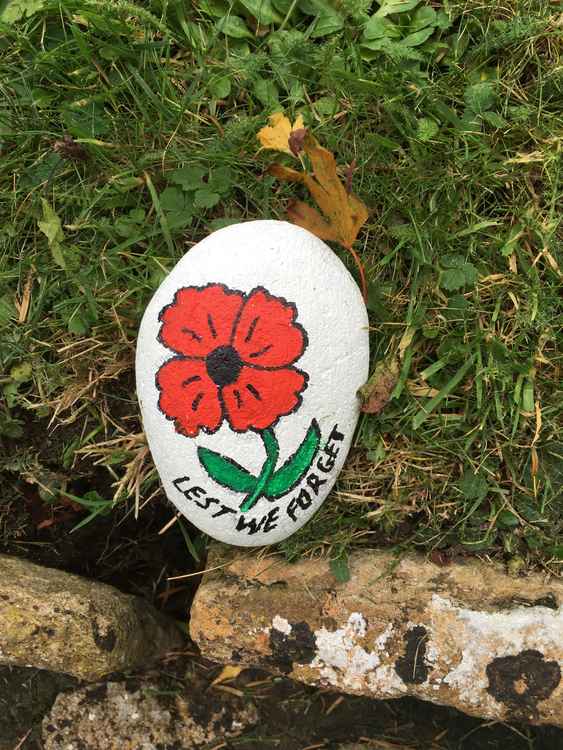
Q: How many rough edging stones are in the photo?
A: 3